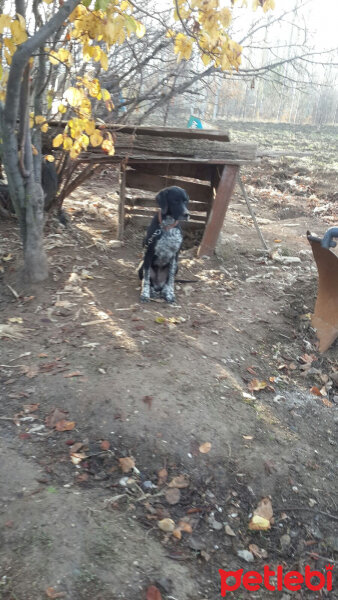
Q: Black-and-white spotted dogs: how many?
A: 1